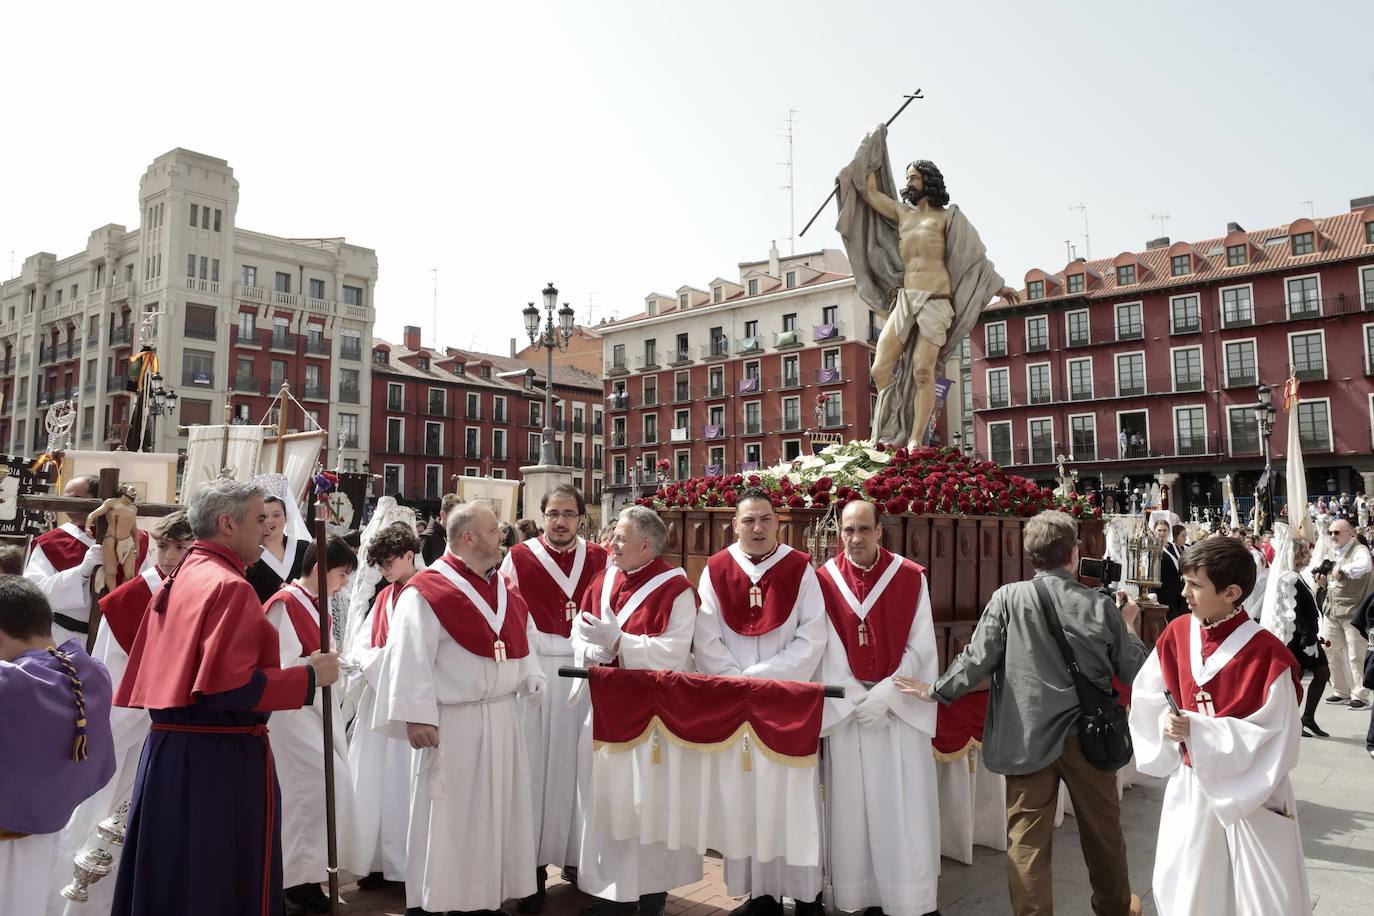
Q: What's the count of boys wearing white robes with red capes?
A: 4